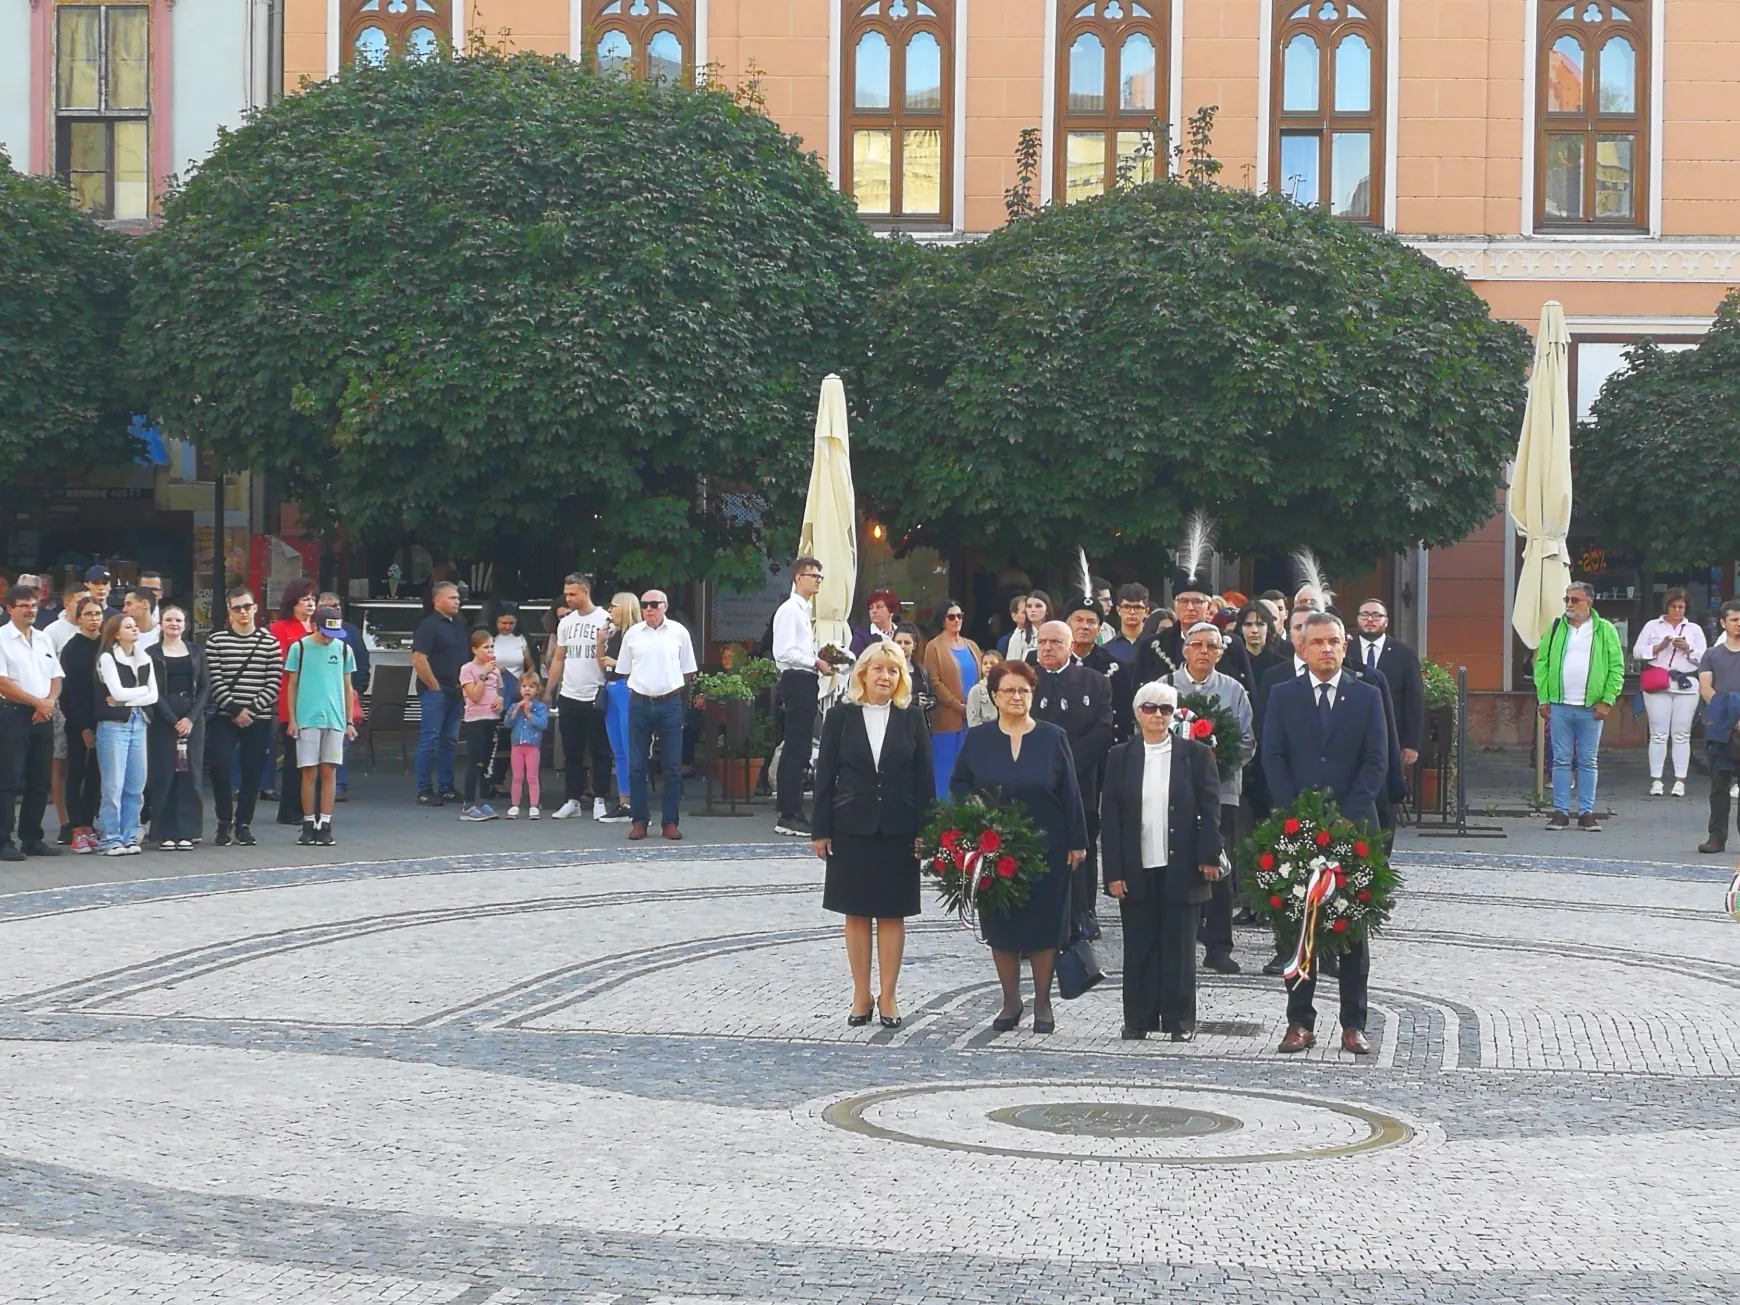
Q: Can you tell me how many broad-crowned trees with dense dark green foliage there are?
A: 4